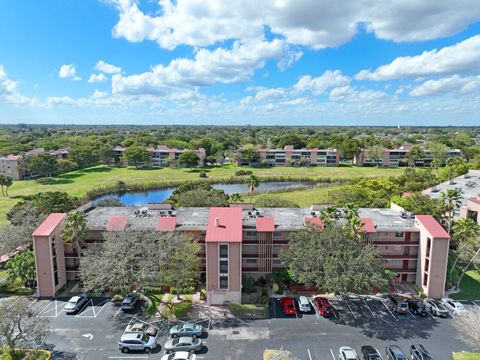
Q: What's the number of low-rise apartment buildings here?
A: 6